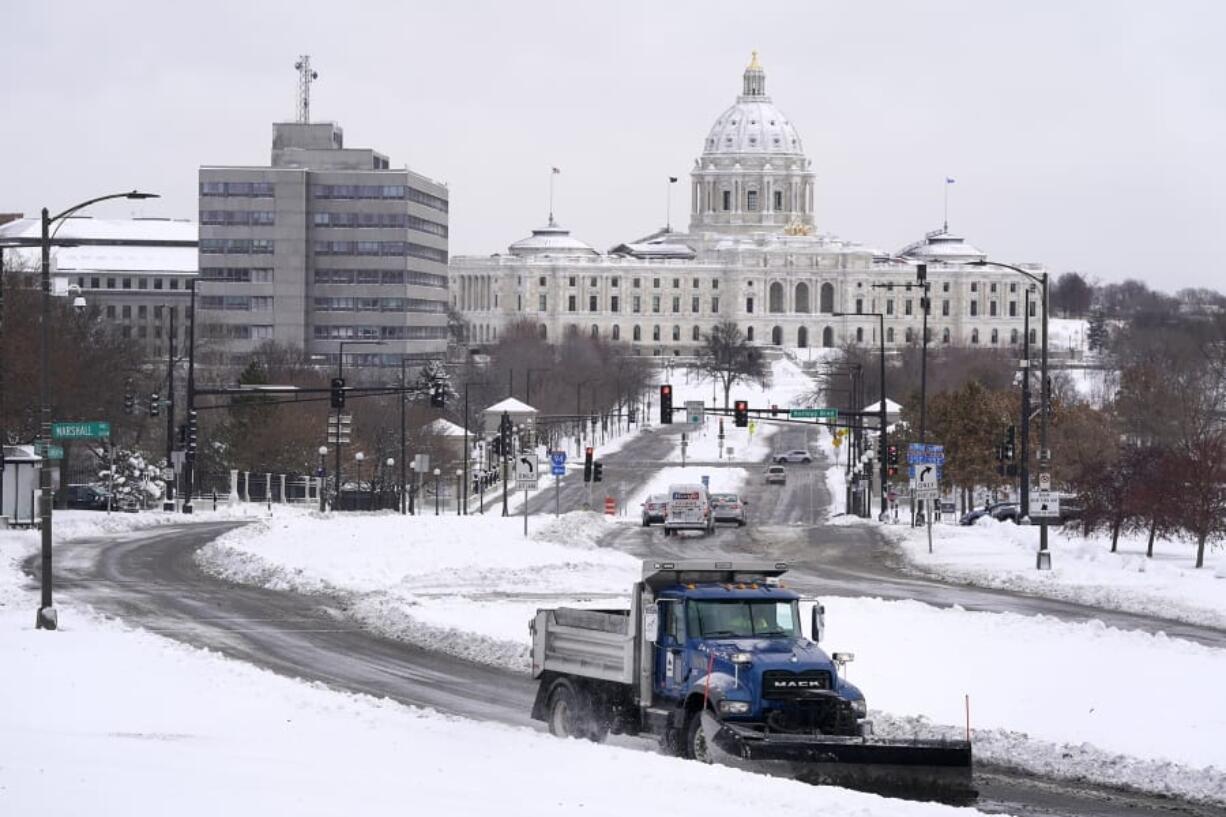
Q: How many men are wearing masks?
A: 0